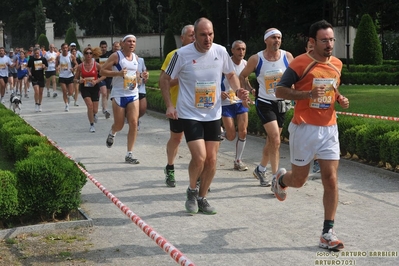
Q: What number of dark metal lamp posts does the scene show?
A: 4